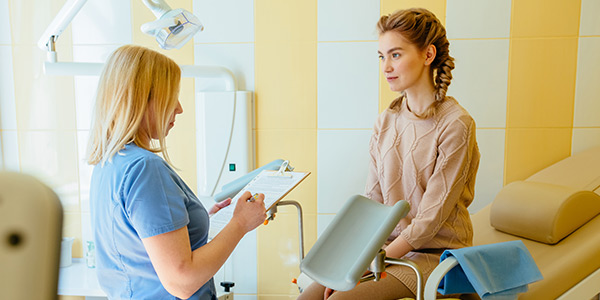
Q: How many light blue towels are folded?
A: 1